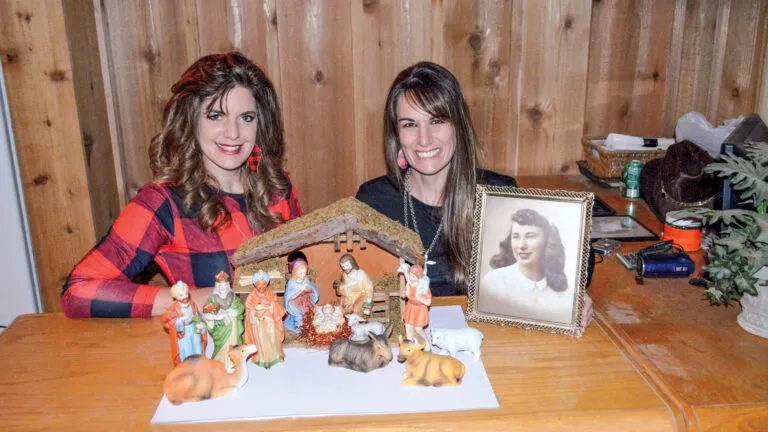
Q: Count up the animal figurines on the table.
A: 5